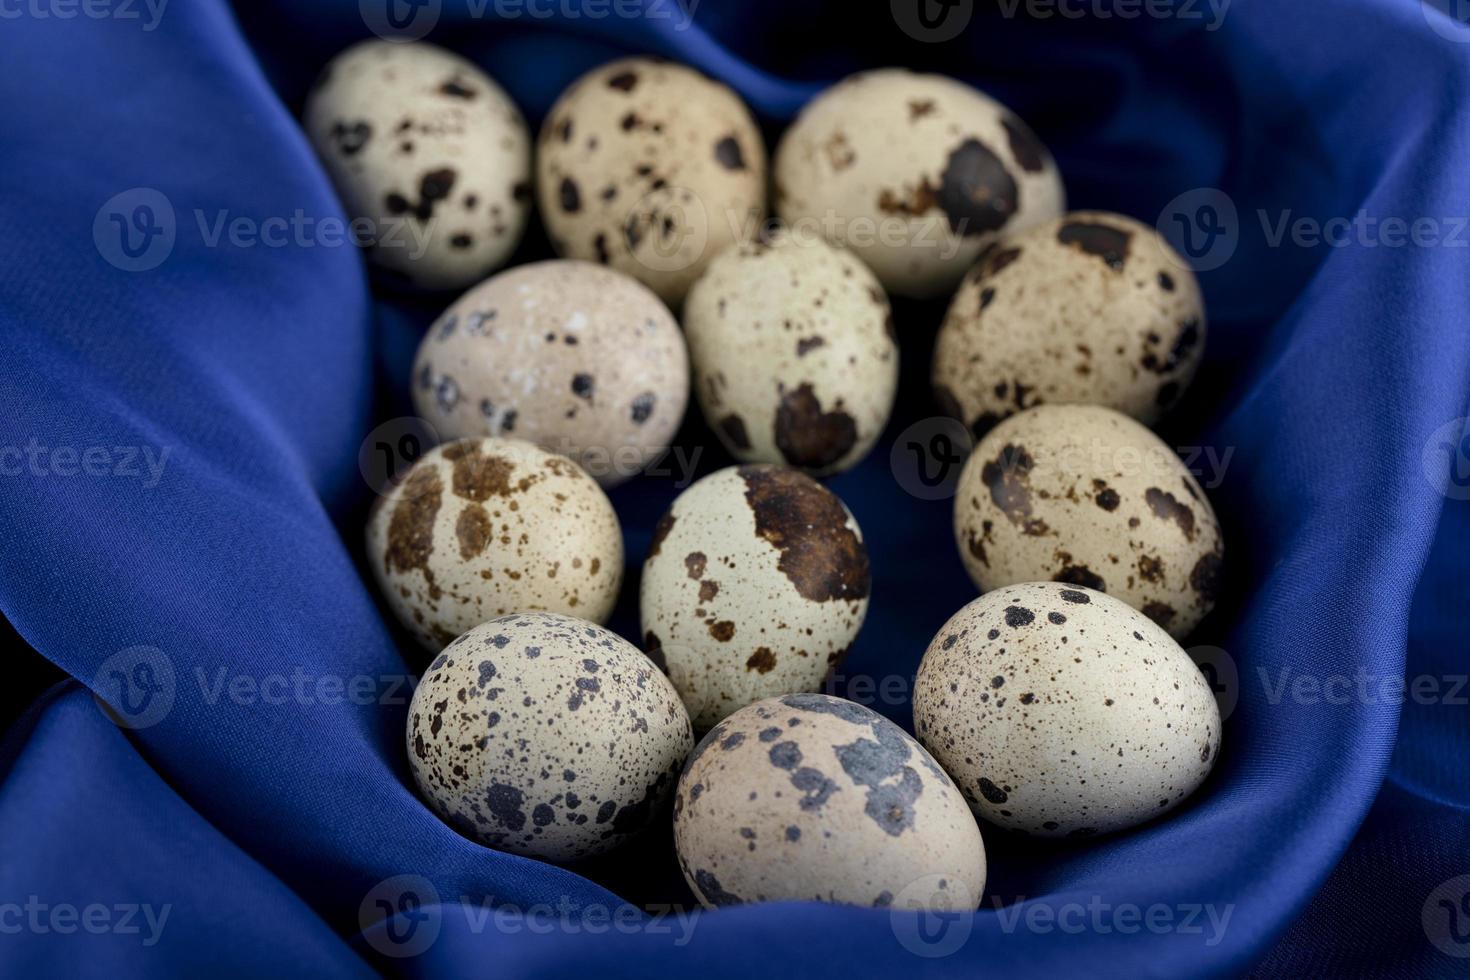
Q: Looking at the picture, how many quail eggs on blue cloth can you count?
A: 12